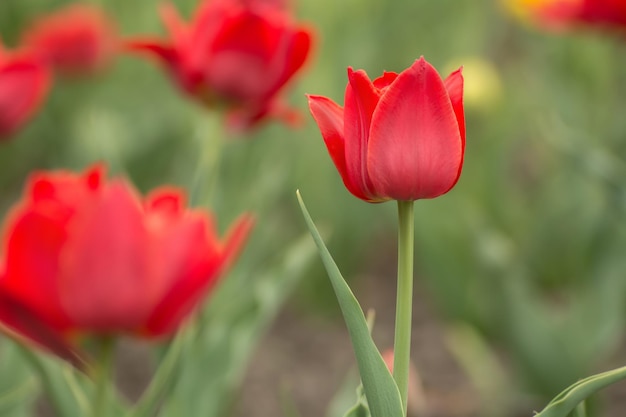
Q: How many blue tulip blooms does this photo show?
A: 0